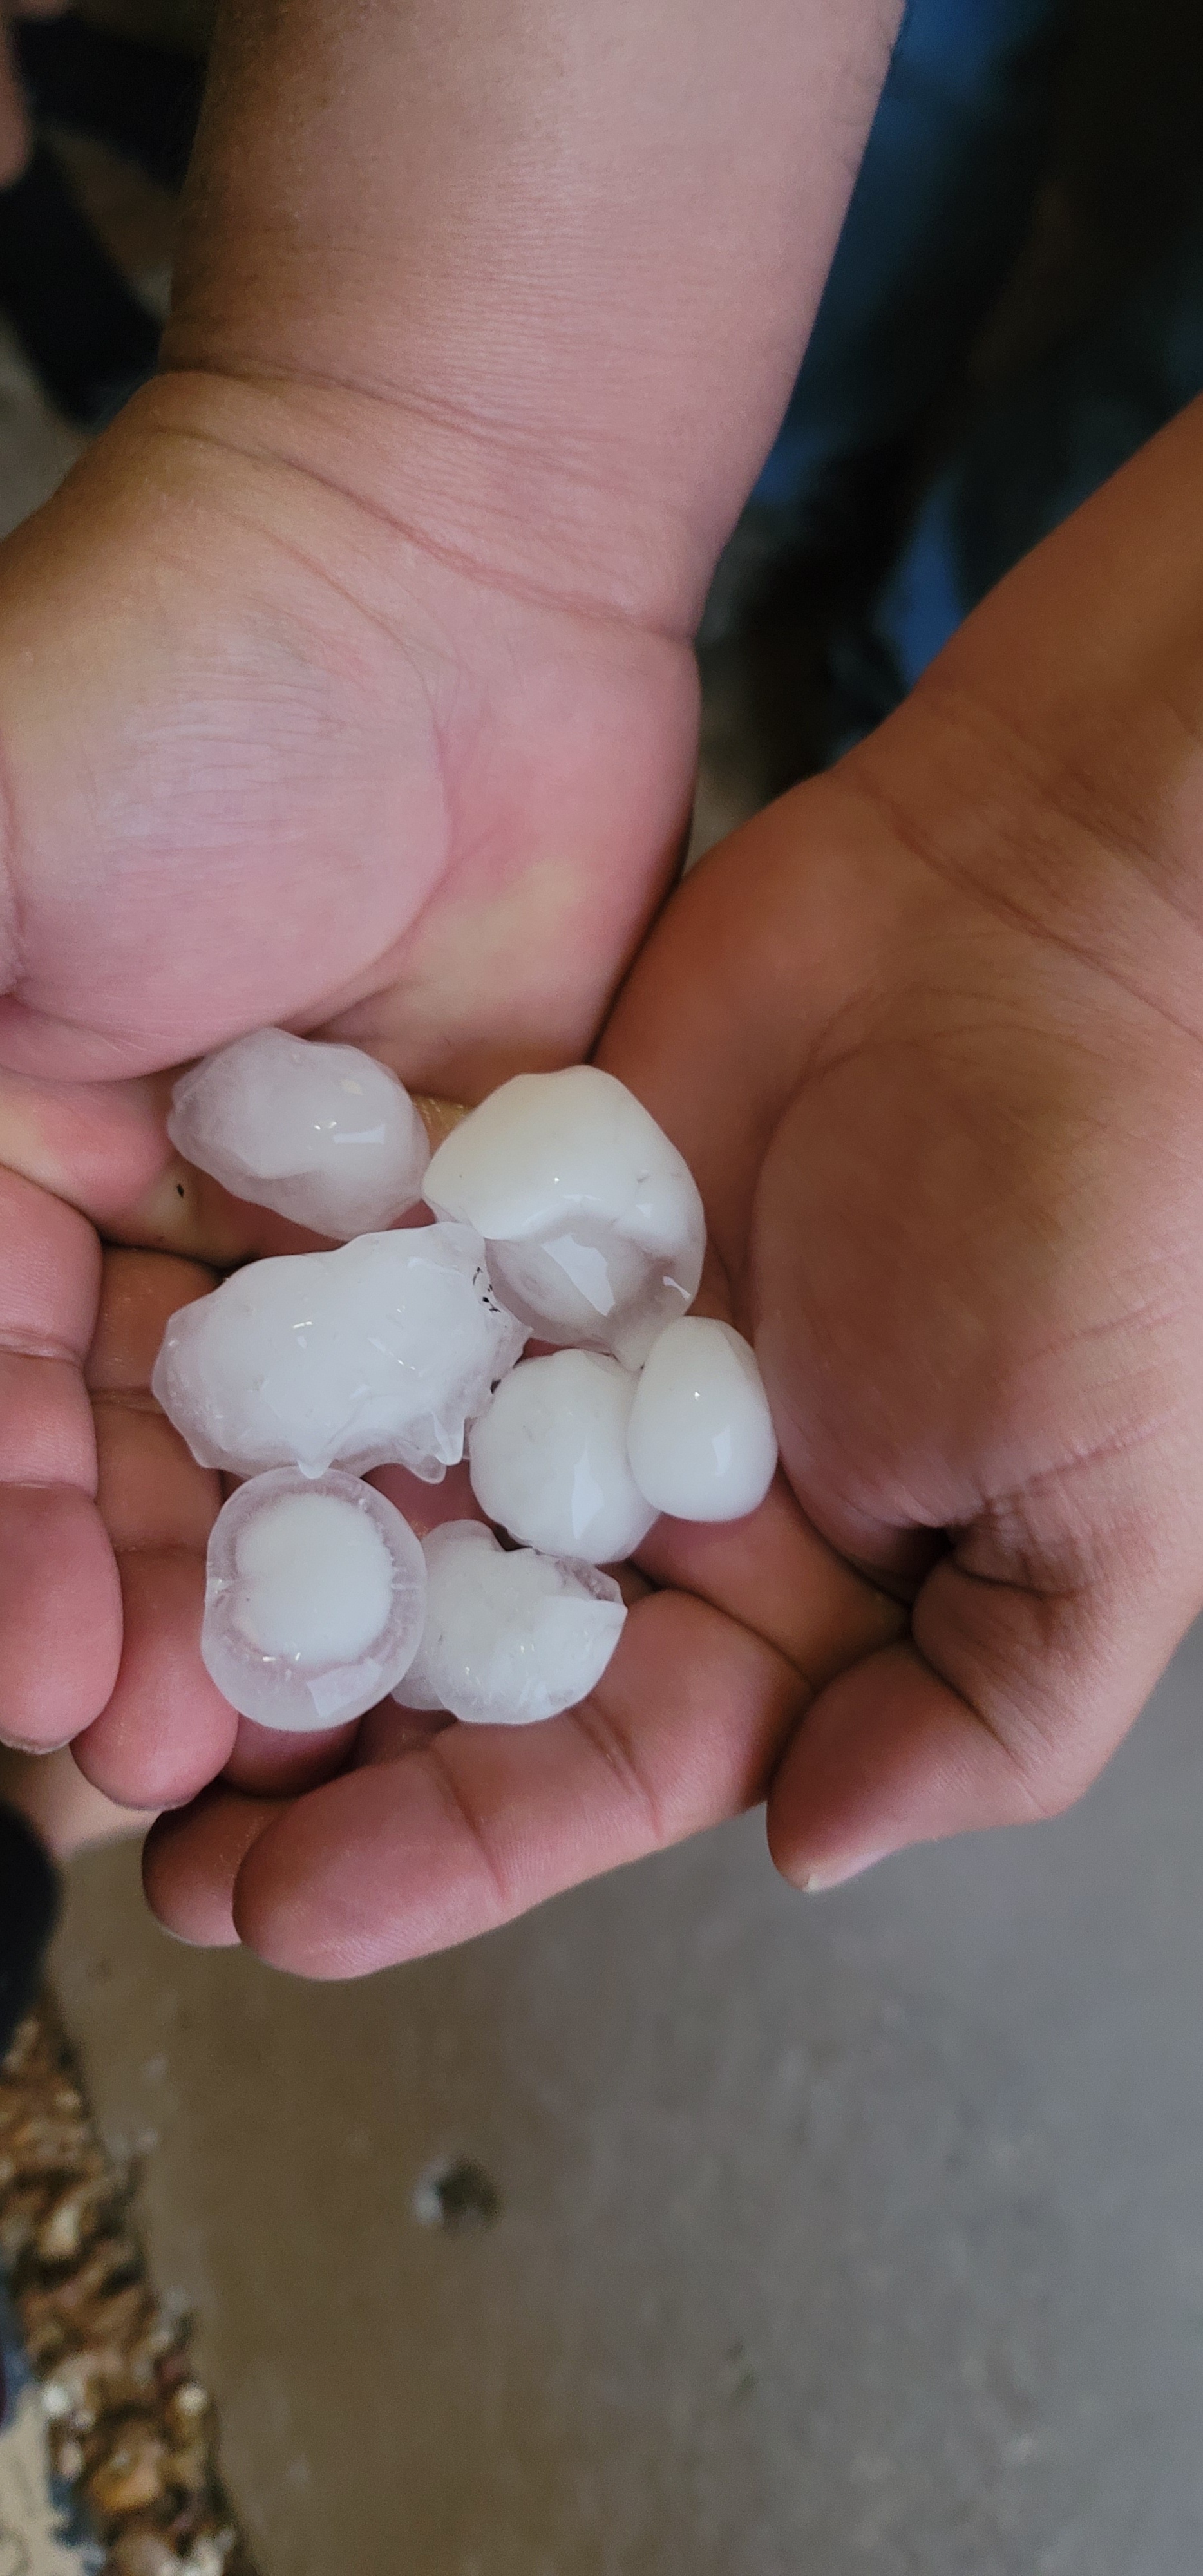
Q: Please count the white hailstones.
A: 7